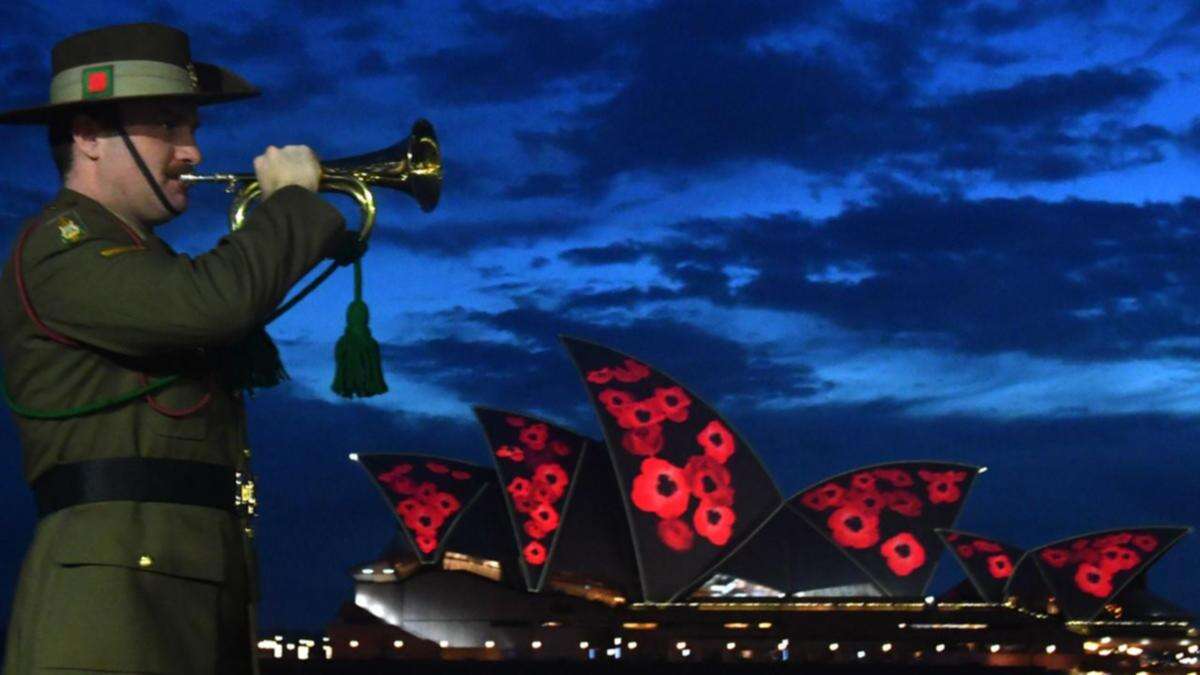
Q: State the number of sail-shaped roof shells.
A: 6